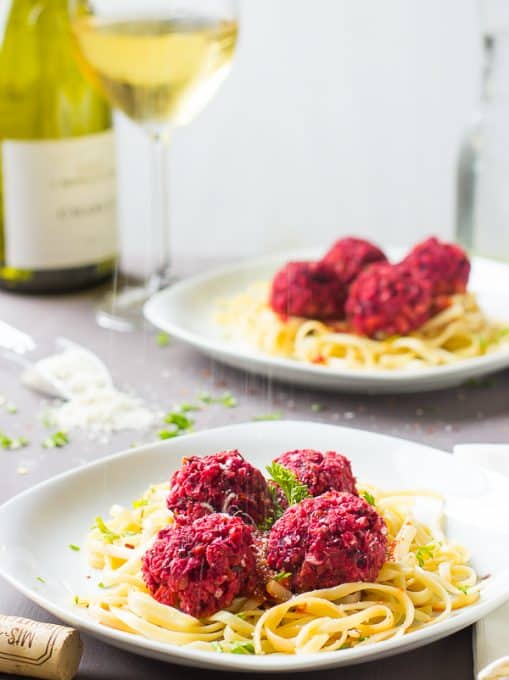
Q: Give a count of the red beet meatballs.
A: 8